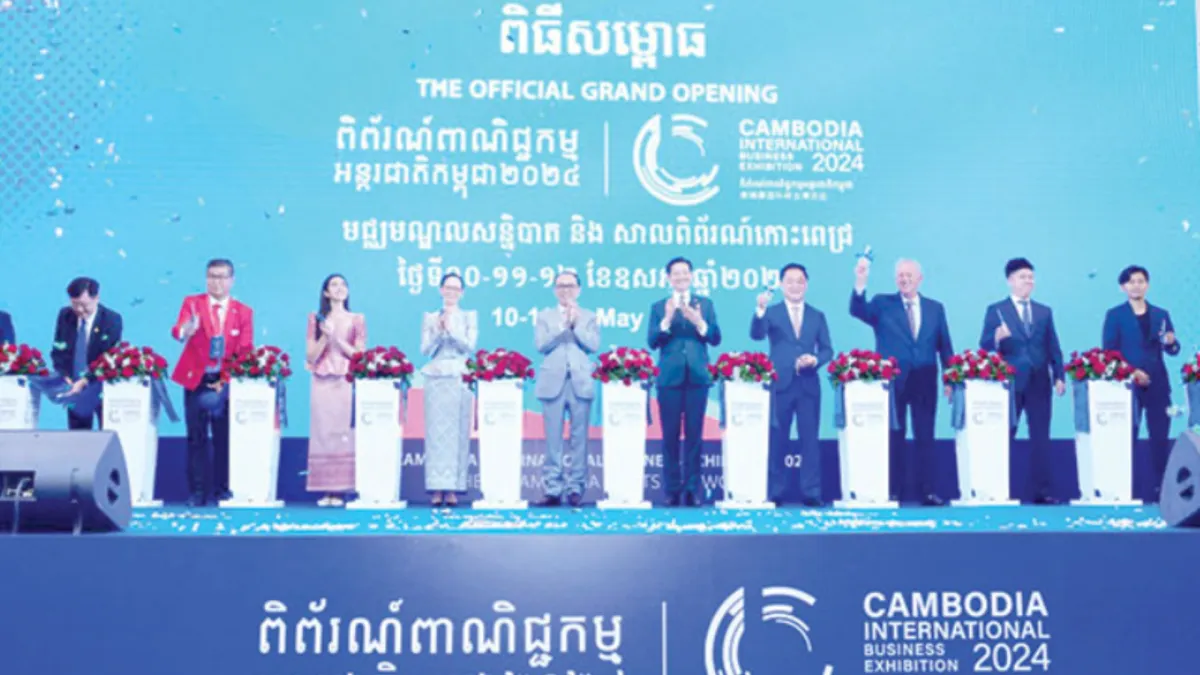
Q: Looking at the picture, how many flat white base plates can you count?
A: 9